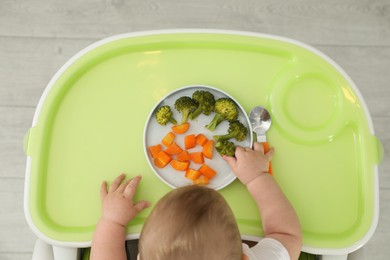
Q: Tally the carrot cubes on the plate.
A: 14